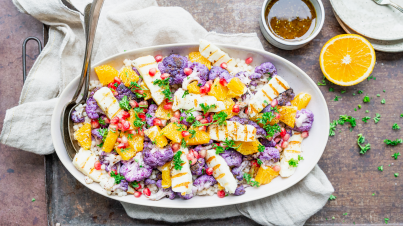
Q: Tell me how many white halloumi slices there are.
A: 10